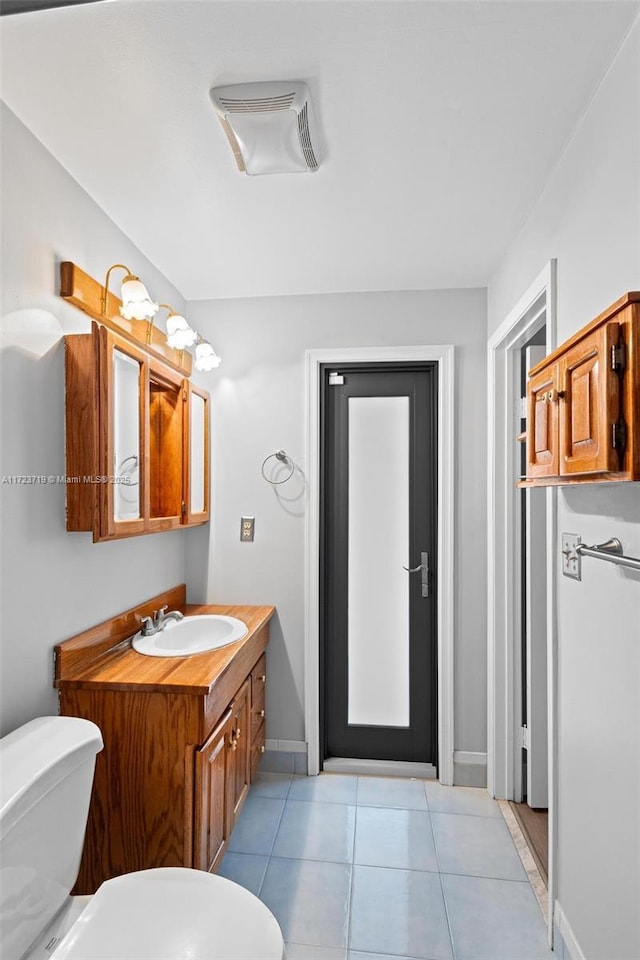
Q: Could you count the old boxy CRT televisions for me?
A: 0